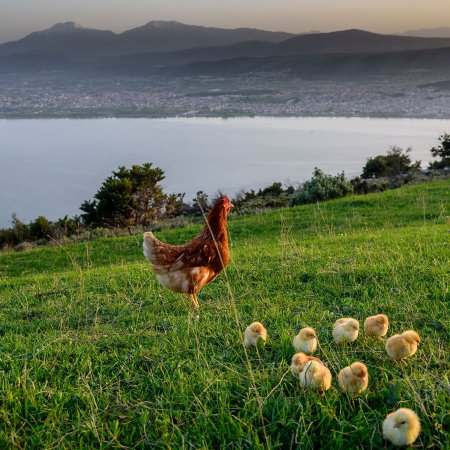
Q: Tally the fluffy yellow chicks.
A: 9